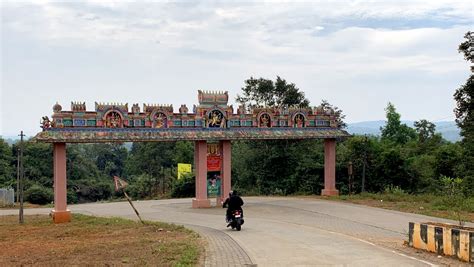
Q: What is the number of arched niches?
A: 5